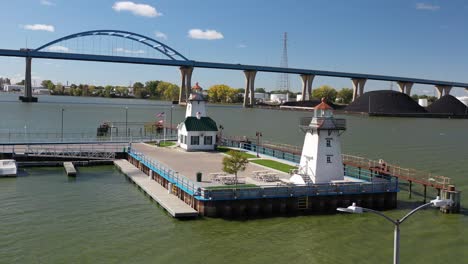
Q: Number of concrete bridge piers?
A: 7